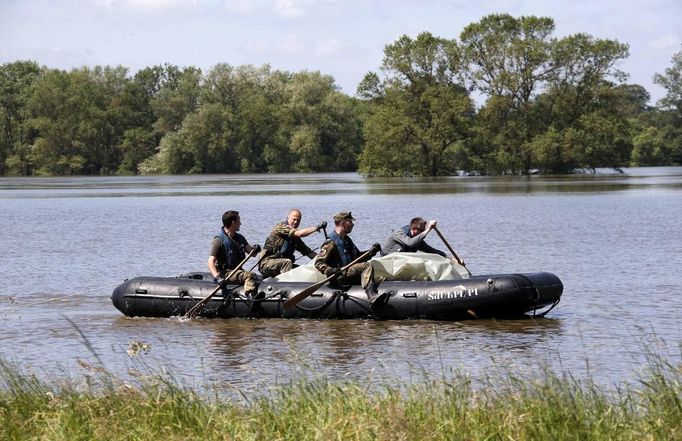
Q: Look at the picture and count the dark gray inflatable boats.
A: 1